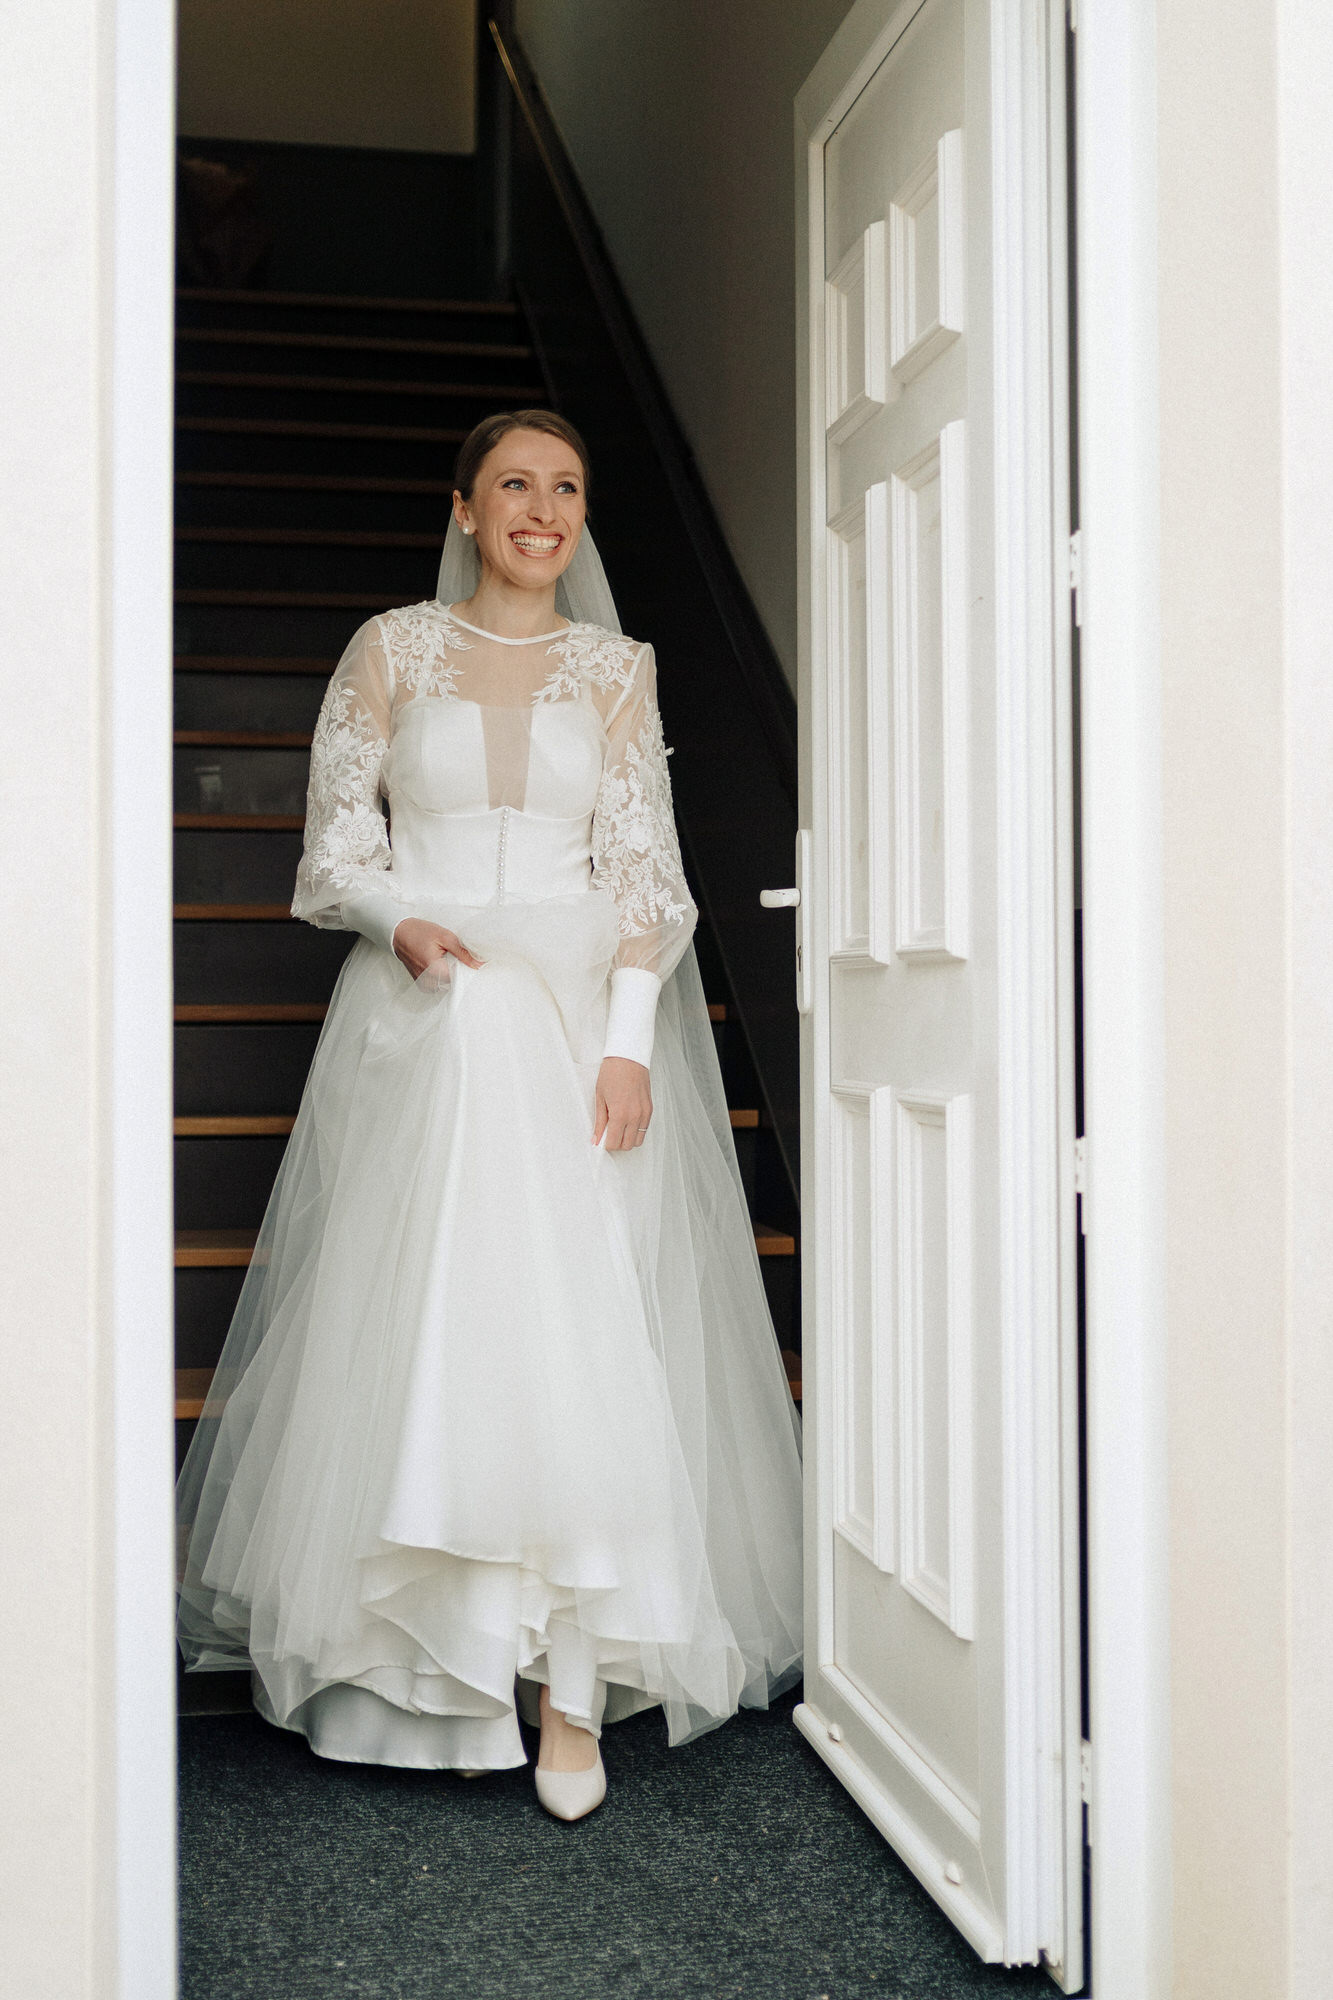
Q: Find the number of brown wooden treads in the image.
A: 15